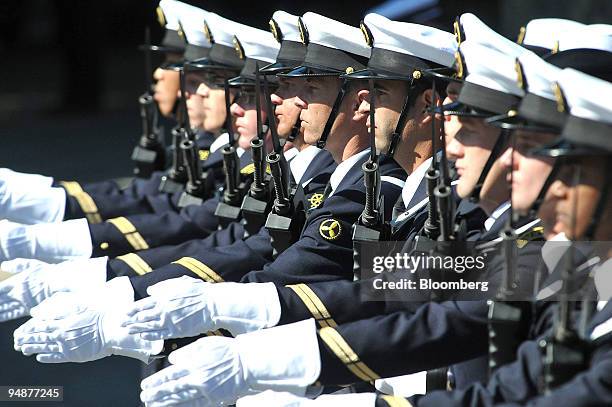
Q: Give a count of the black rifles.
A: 11